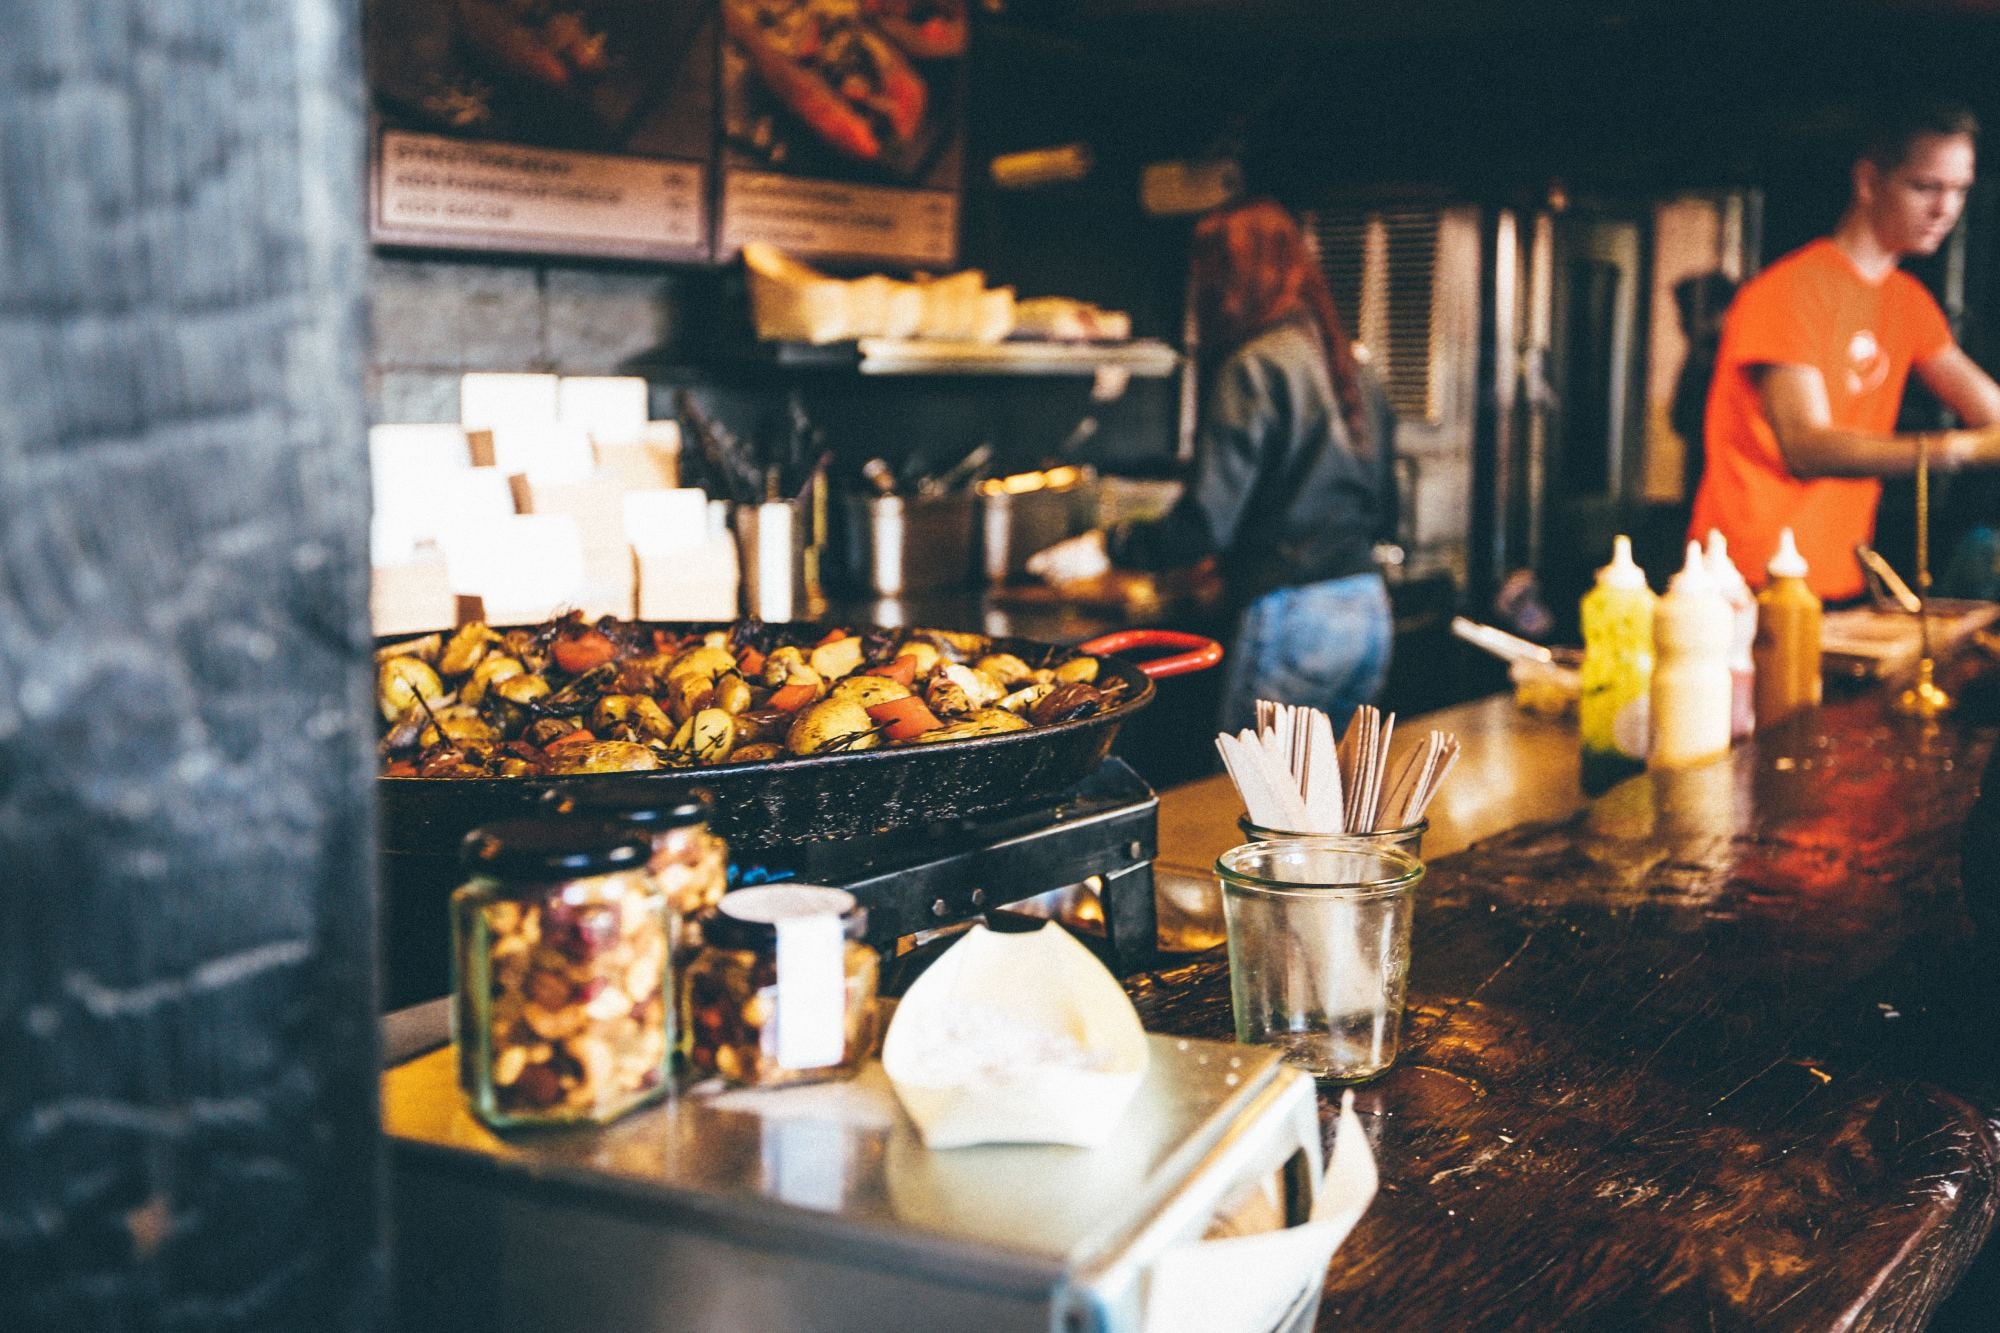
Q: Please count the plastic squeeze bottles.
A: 4